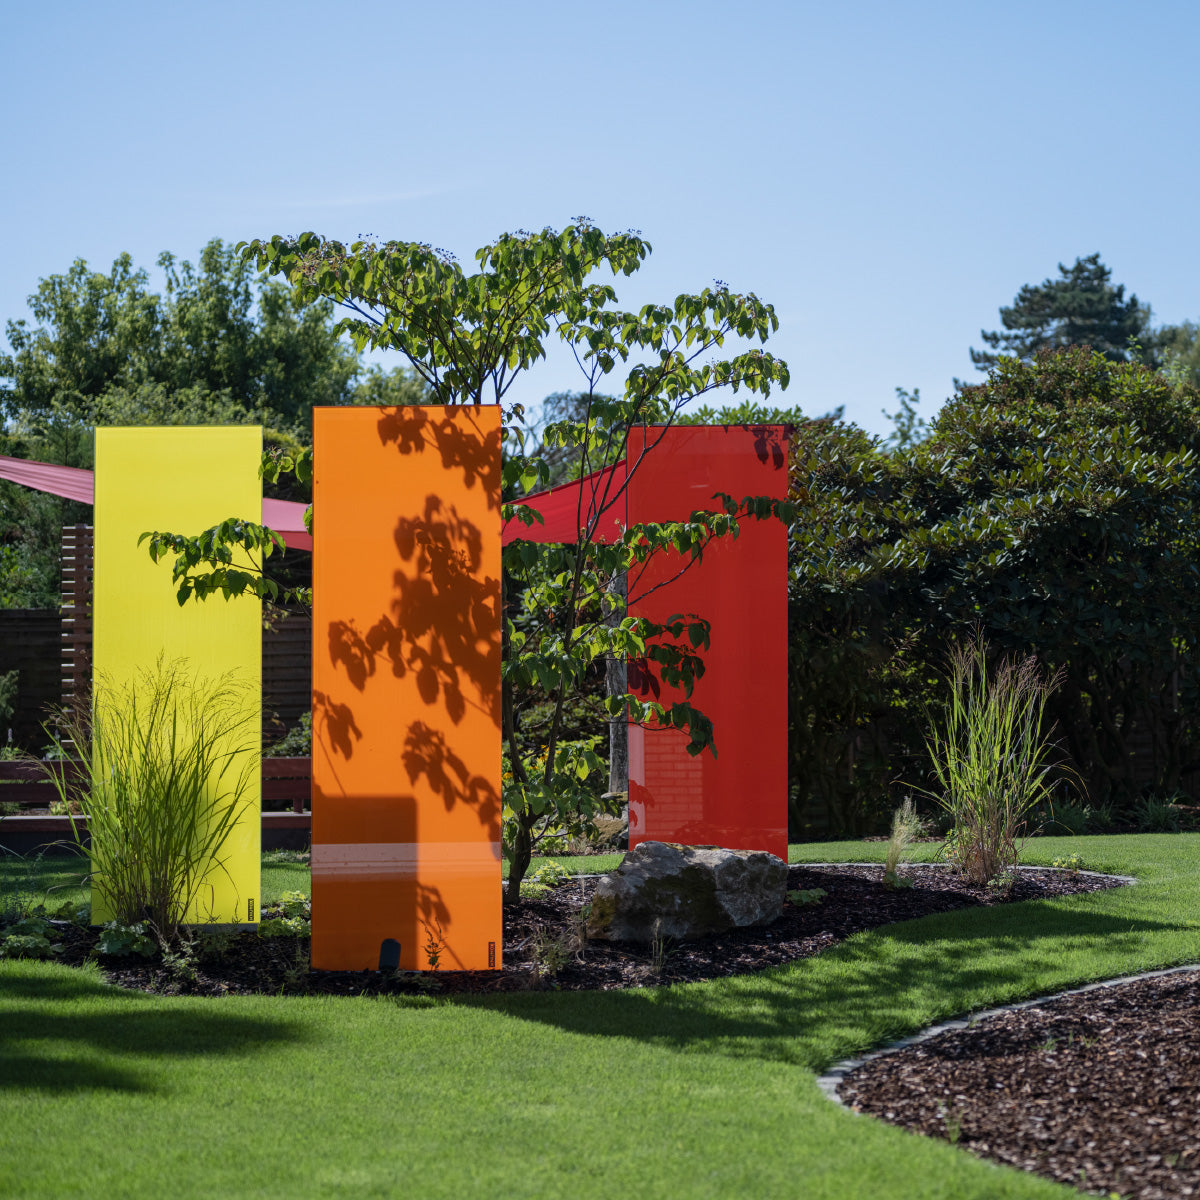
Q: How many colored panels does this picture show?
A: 3